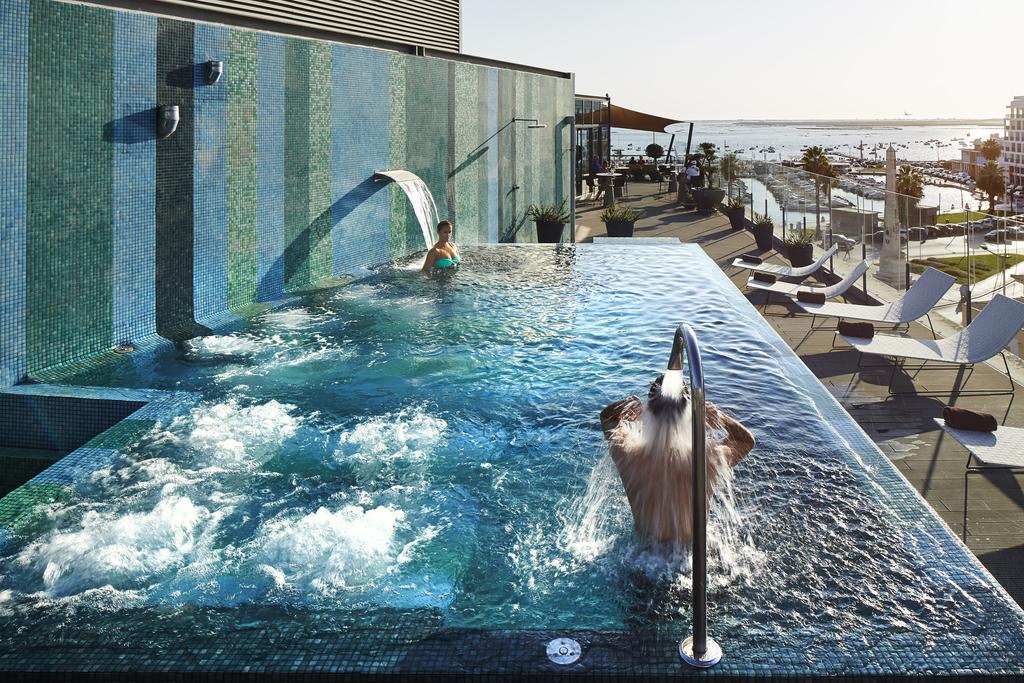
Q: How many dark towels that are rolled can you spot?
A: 5